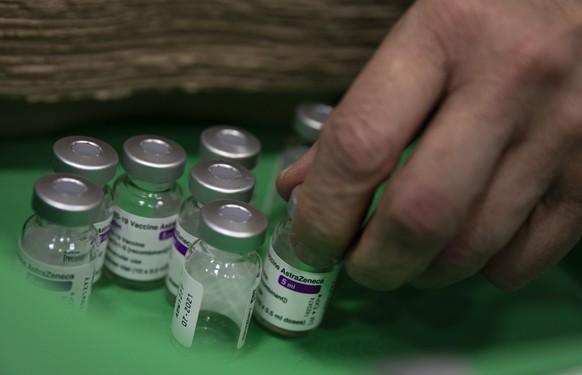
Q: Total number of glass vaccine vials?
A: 8